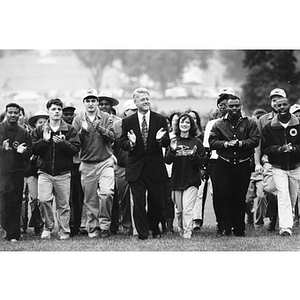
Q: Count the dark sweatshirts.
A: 1